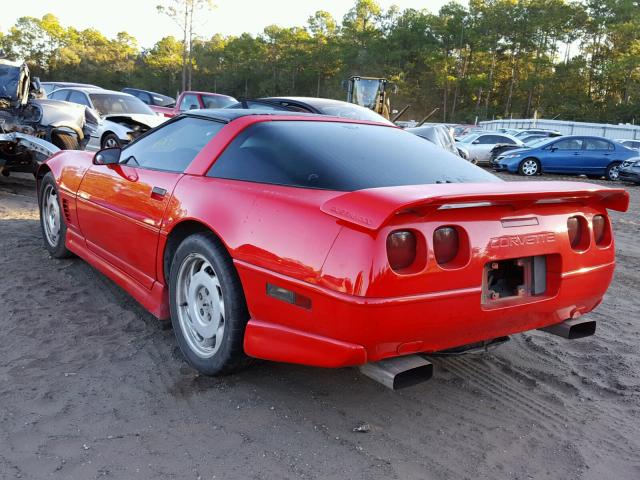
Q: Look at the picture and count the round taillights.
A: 4